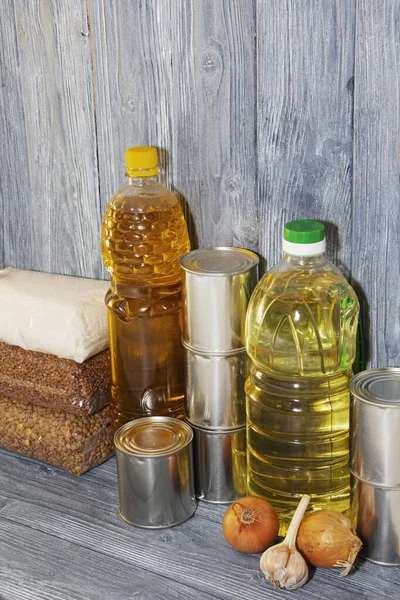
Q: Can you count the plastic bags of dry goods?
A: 3